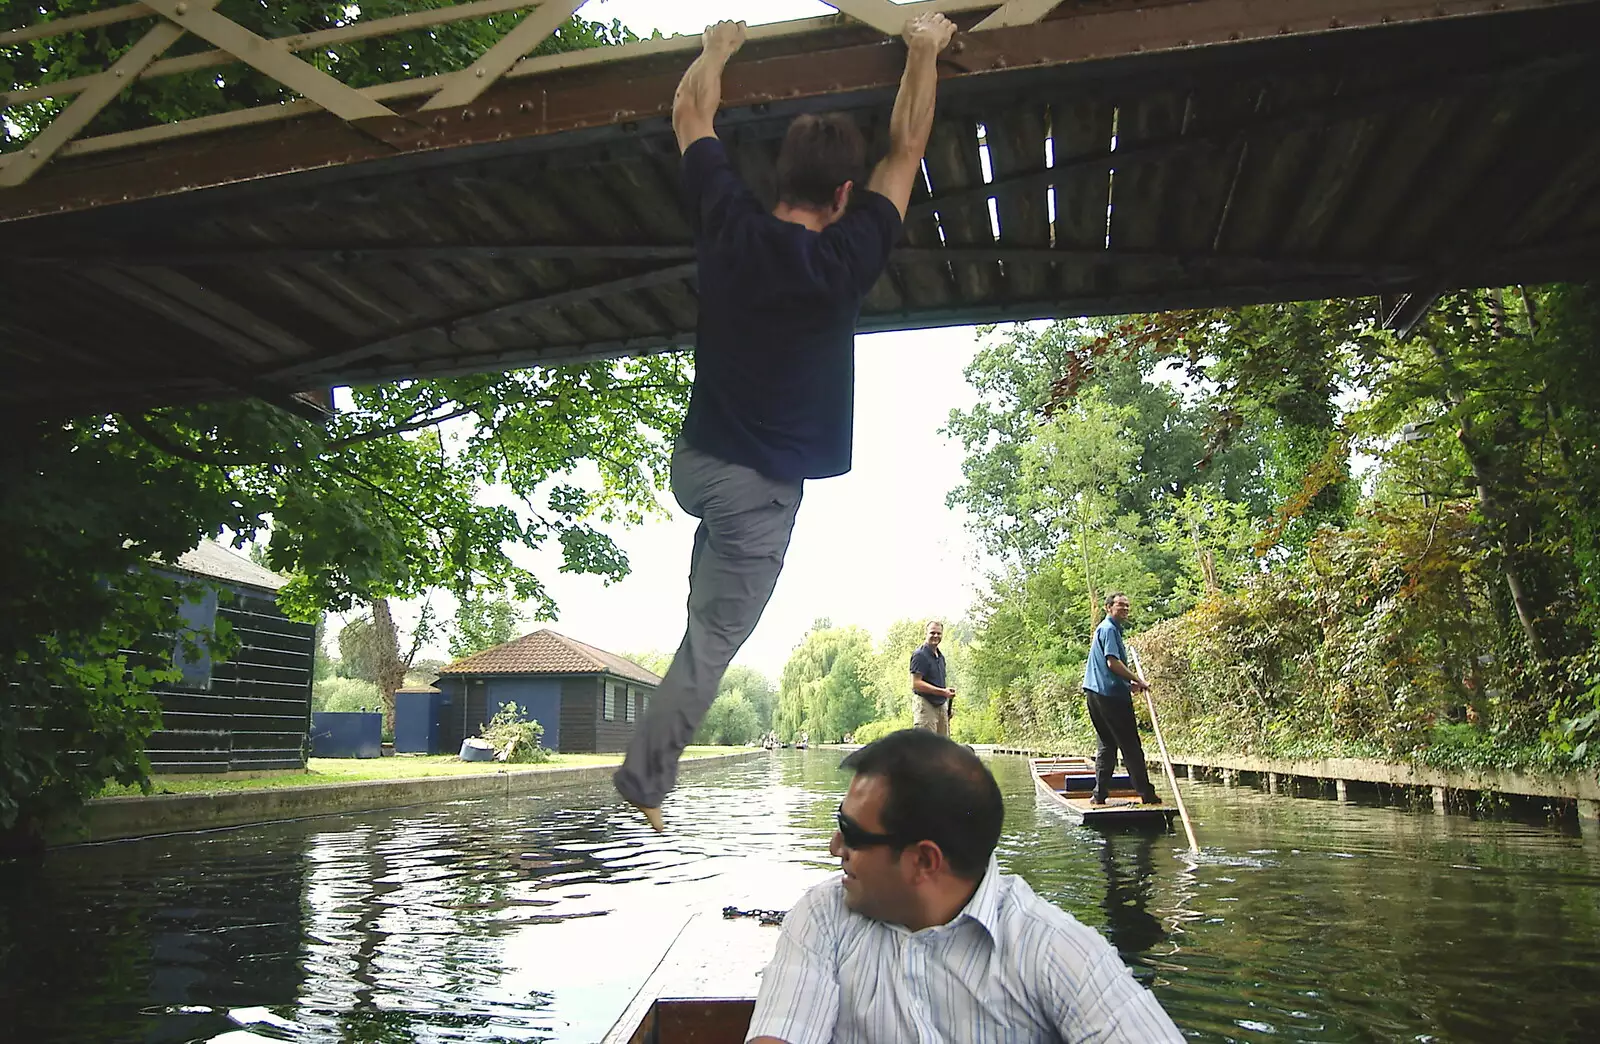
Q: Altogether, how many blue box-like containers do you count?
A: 2